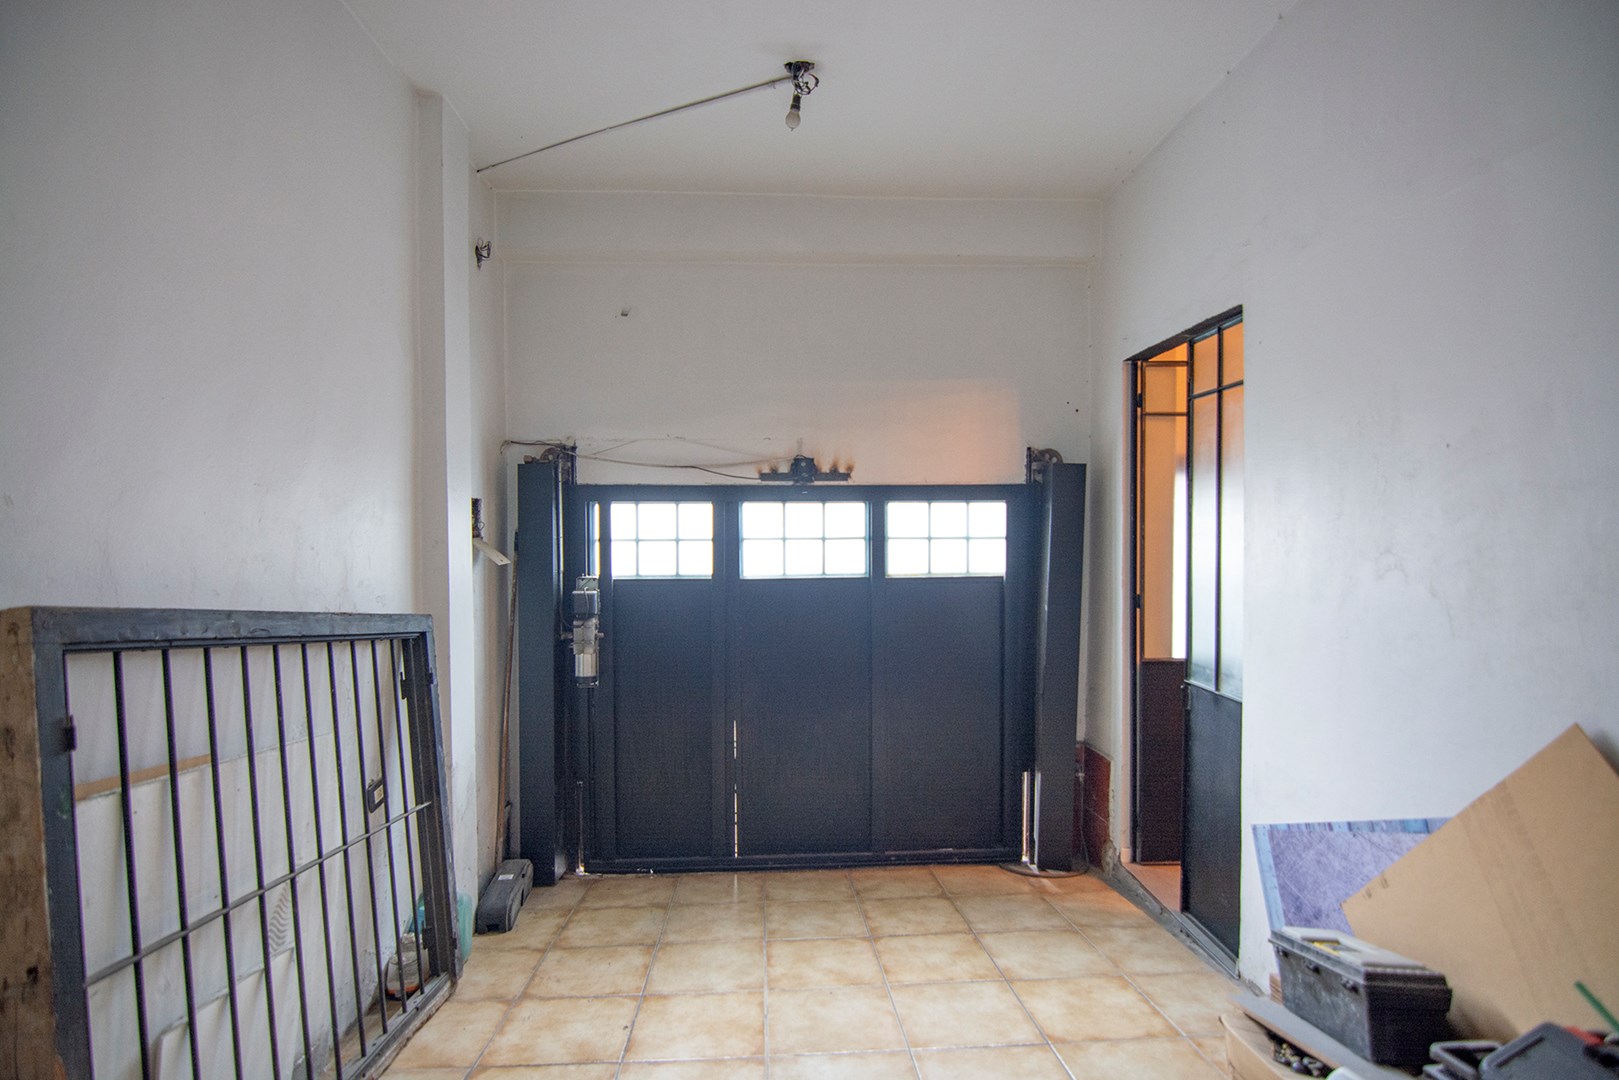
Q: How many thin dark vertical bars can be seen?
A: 10